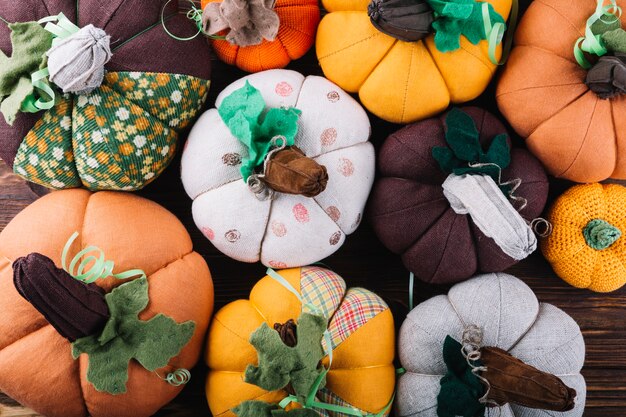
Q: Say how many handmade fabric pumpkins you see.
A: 10